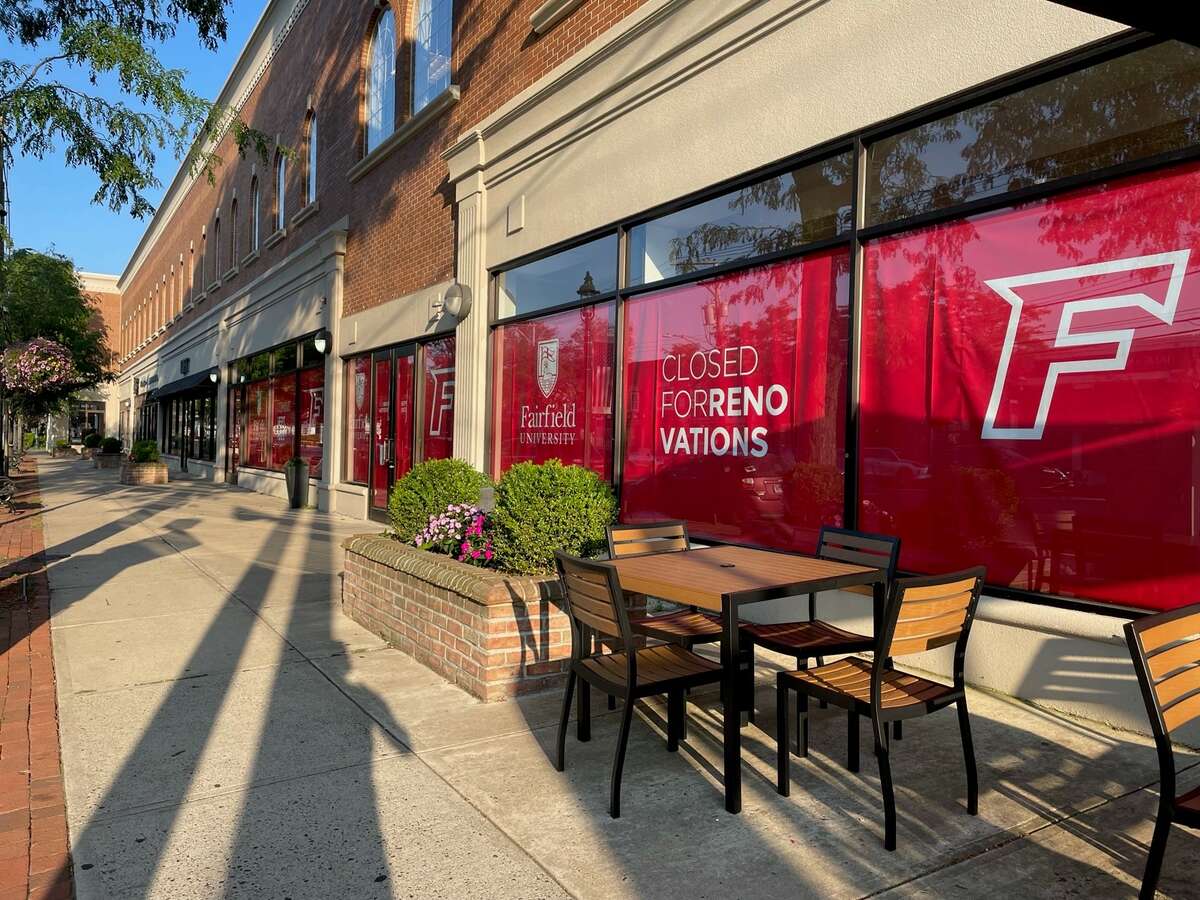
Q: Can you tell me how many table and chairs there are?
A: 6